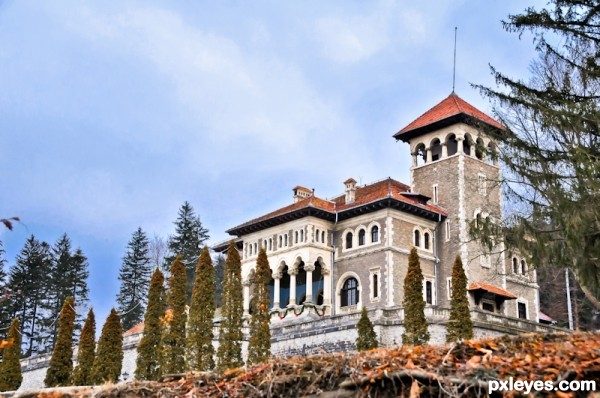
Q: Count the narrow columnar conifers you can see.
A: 12